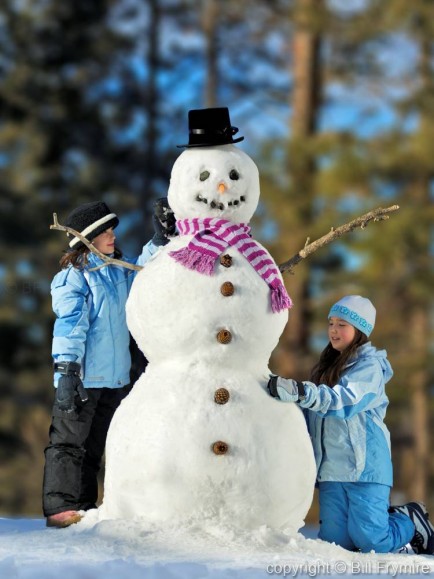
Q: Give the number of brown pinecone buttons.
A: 5